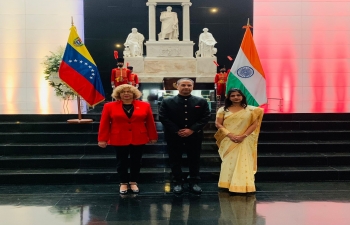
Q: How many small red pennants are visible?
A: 4